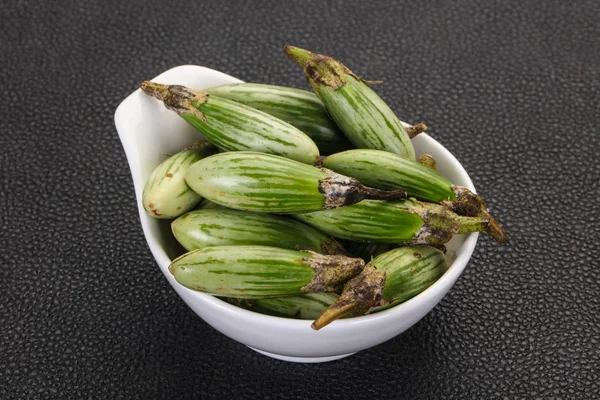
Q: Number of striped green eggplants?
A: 11